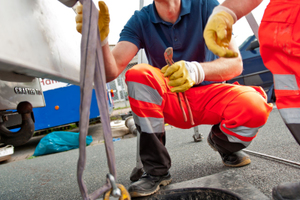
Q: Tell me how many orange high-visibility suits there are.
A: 2